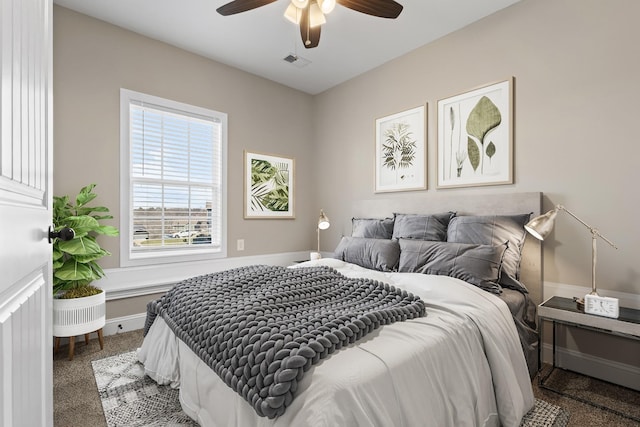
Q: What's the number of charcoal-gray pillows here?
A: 5